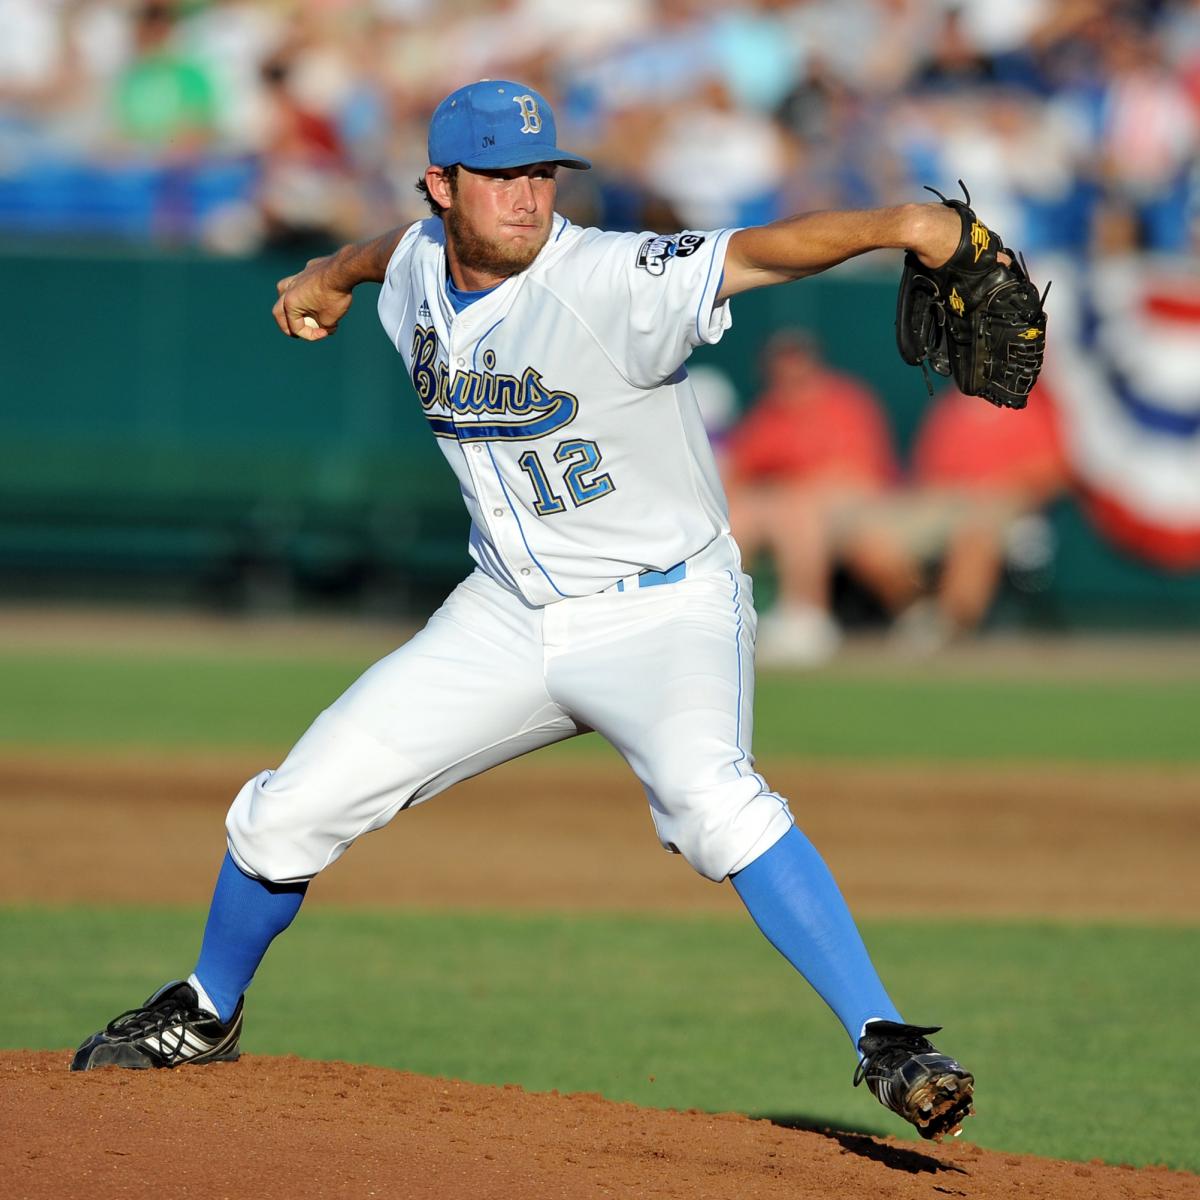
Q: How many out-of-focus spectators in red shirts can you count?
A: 2